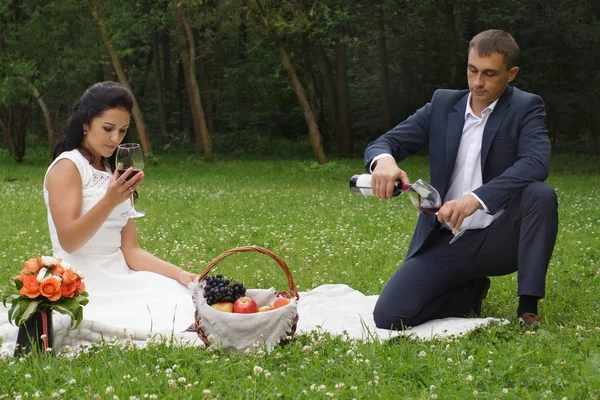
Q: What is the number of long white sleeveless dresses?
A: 1